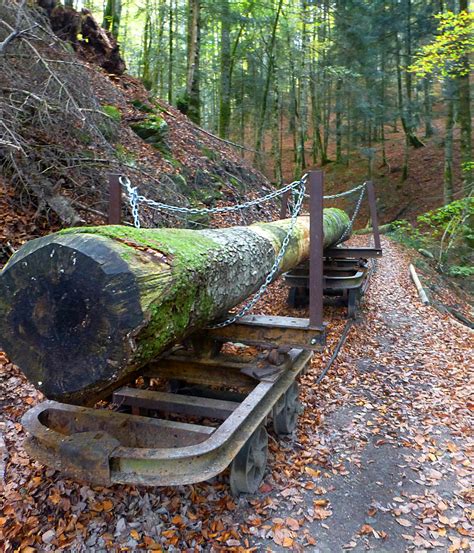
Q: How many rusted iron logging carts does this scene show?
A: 2